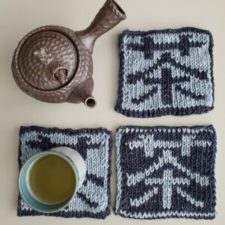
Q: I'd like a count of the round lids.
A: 1